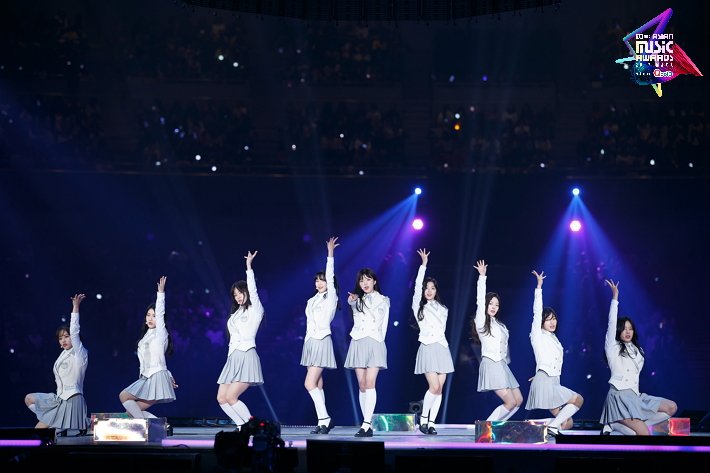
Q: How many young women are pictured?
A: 9